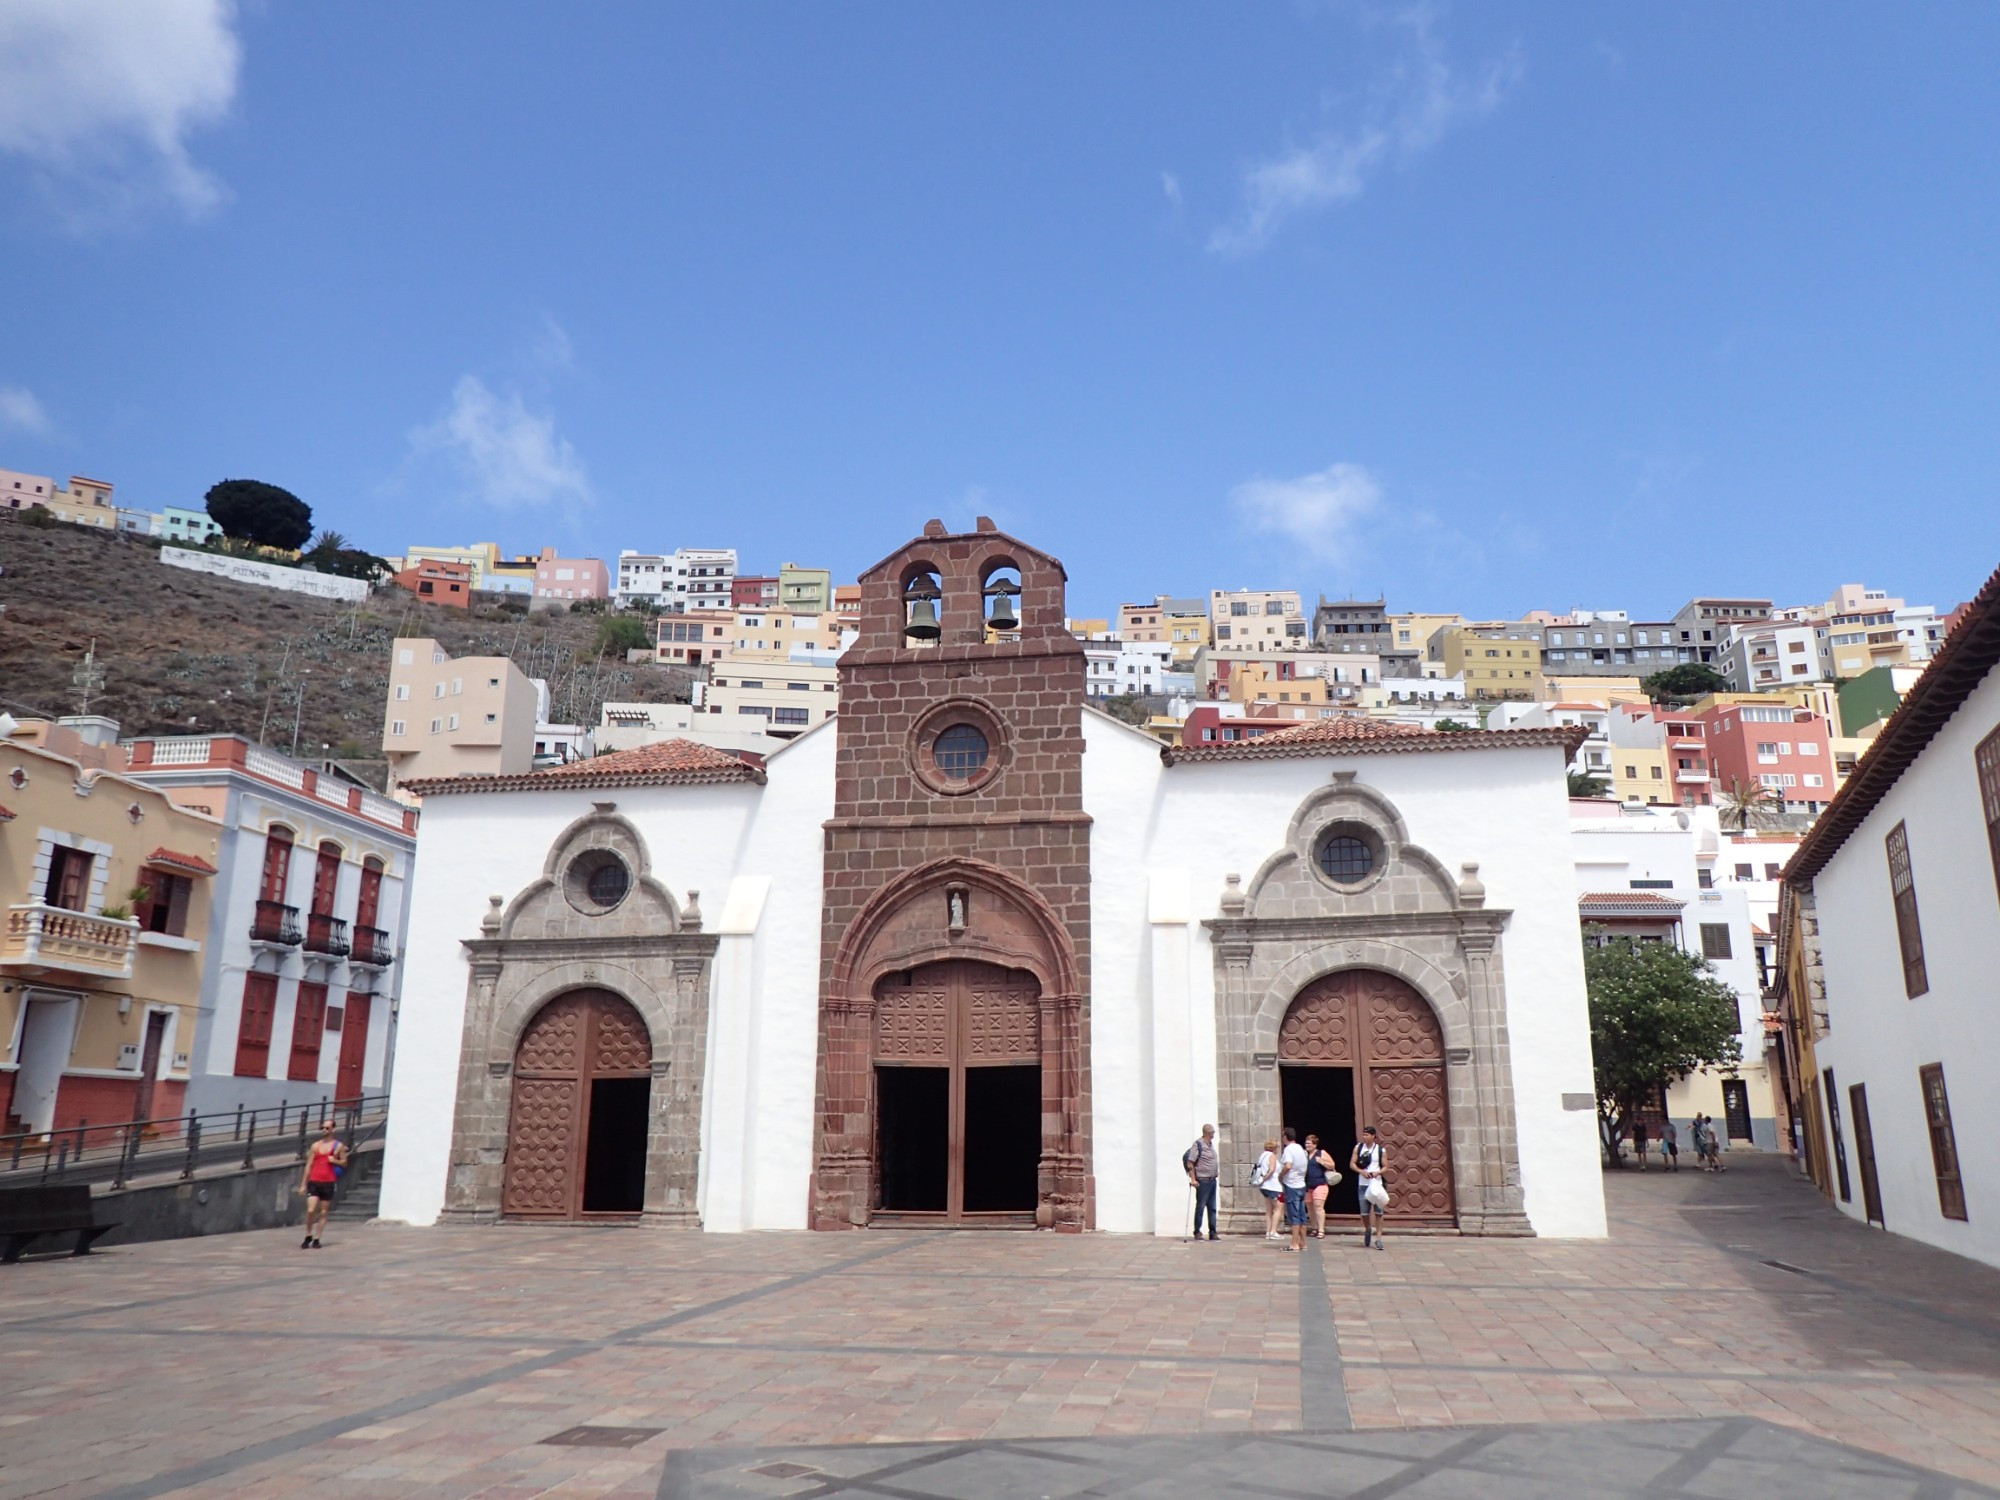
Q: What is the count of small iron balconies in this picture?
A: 3